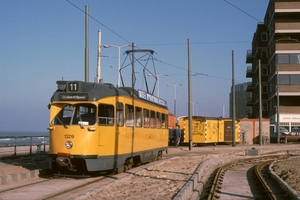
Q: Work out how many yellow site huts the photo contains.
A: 2